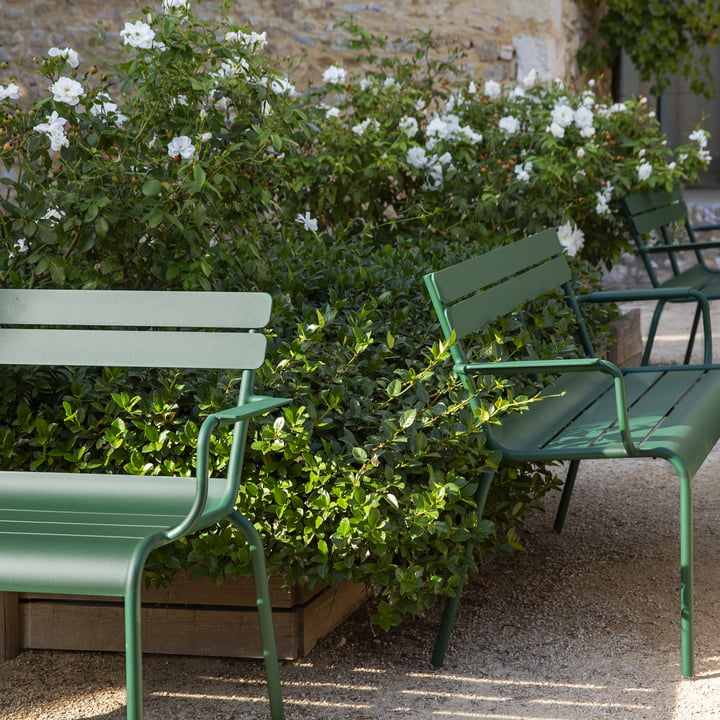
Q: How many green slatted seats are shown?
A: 3